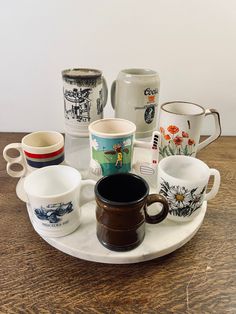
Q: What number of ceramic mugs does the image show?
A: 8